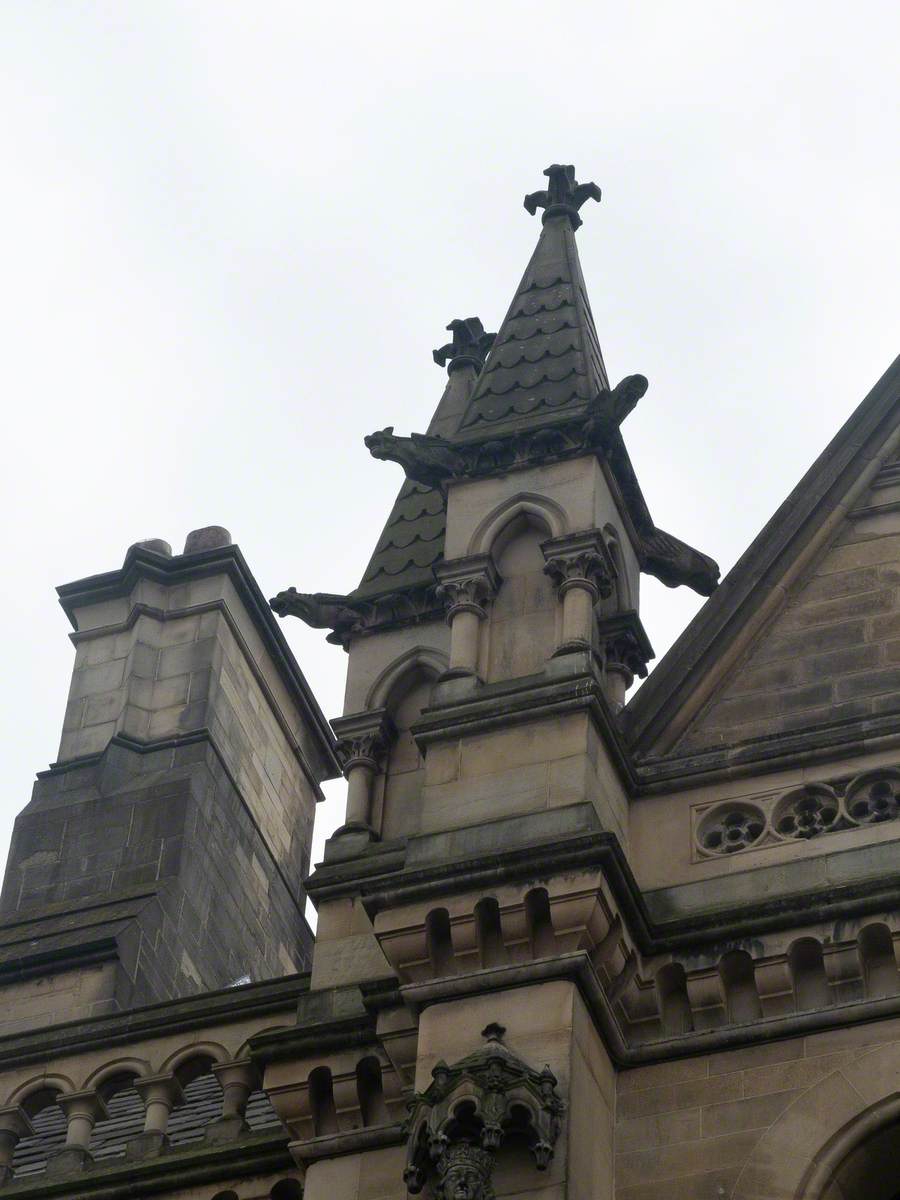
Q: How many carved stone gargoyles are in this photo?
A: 4